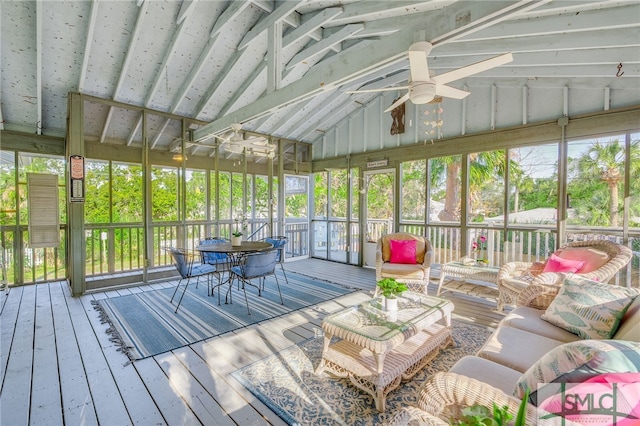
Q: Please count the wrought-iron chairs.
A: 4